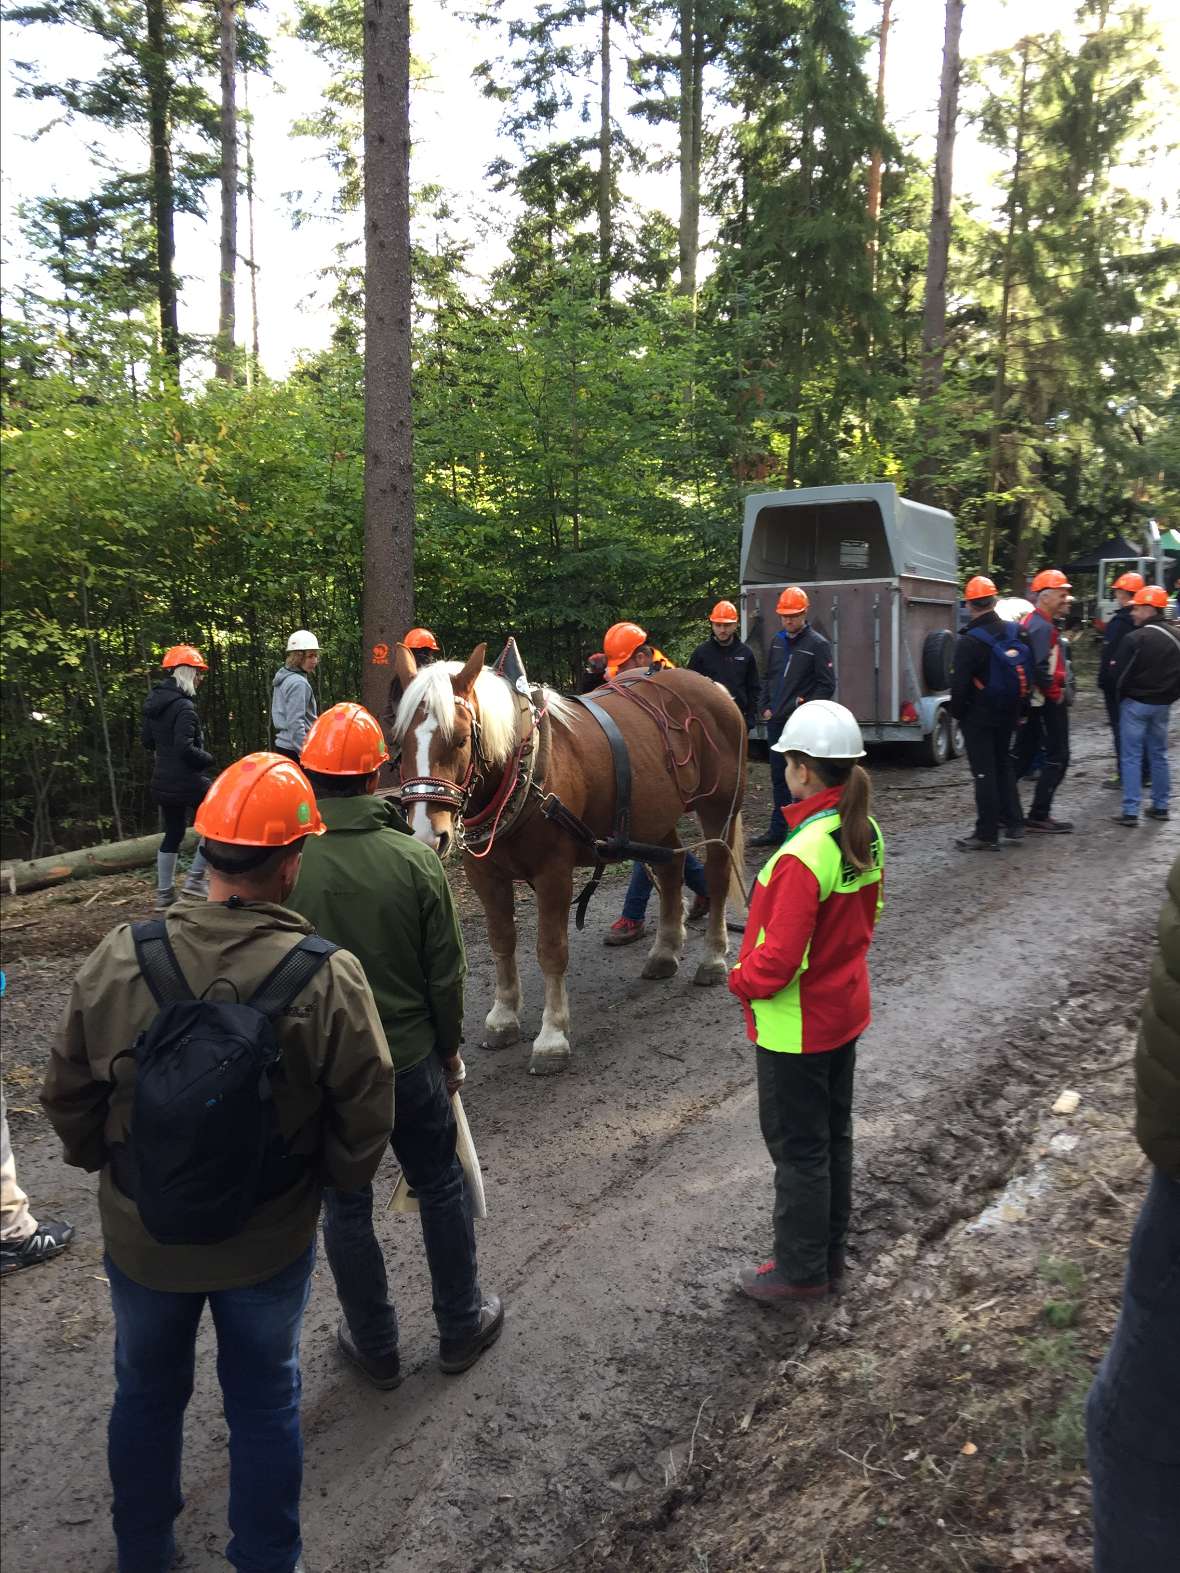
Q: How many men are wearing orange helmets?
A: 10